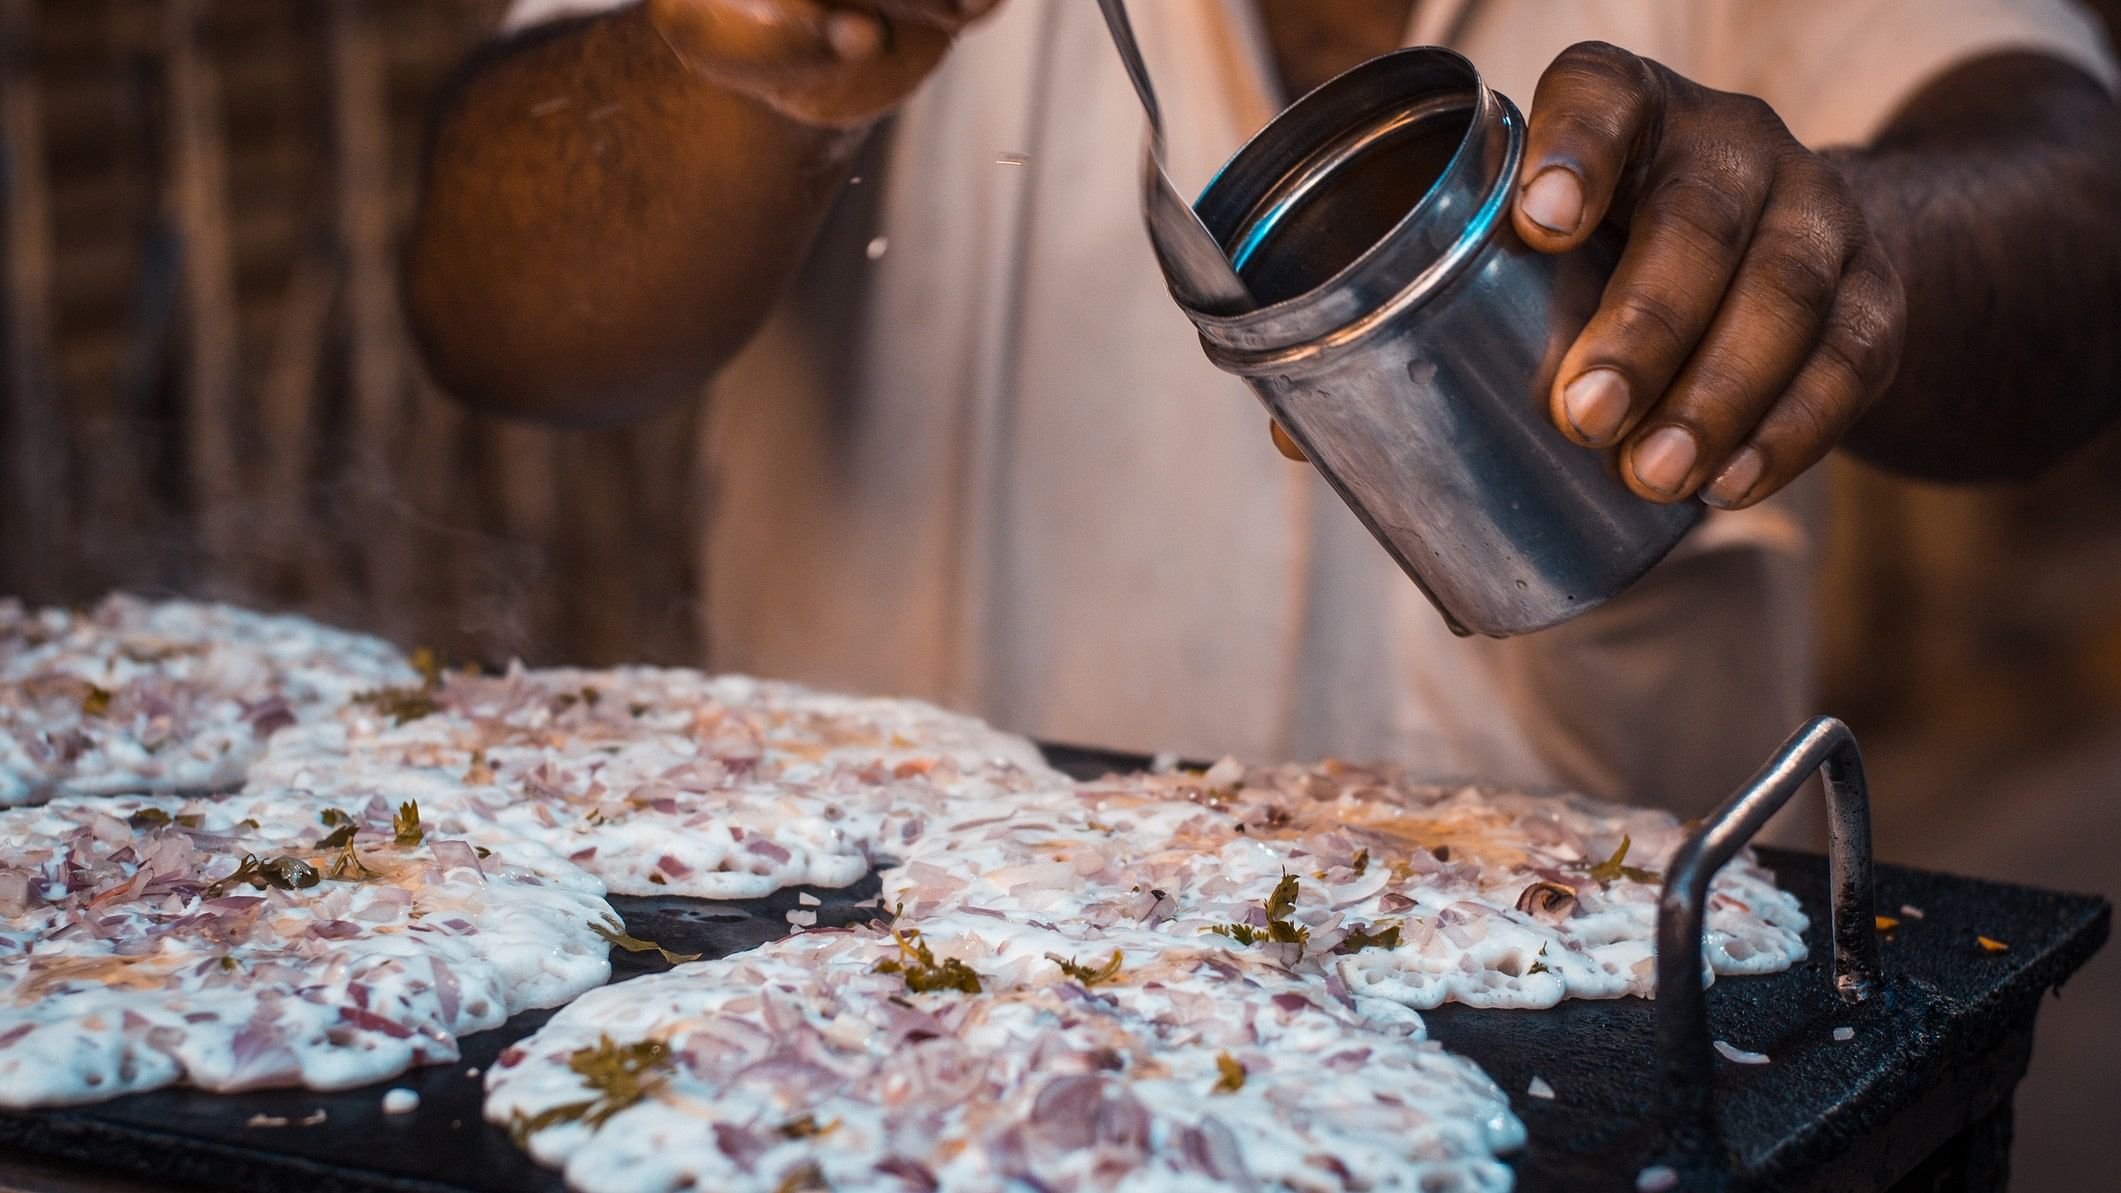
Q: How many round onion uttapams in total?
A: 5